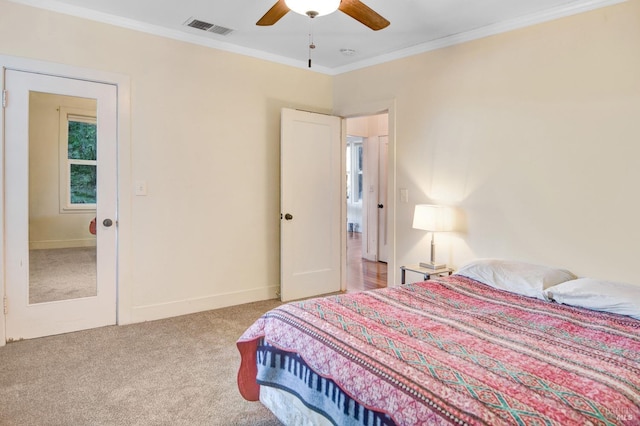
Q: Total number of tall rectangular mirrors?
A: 1